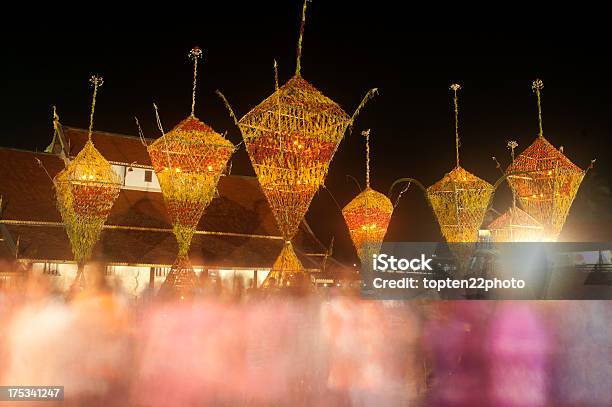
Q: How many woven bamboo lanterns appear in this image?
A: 7